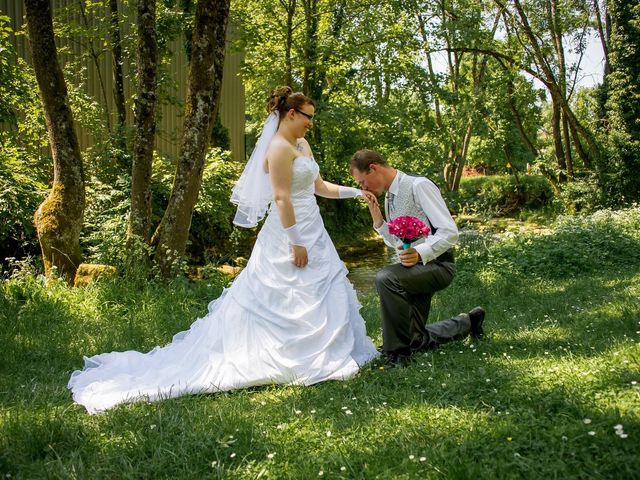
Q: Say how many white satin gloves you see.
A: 2